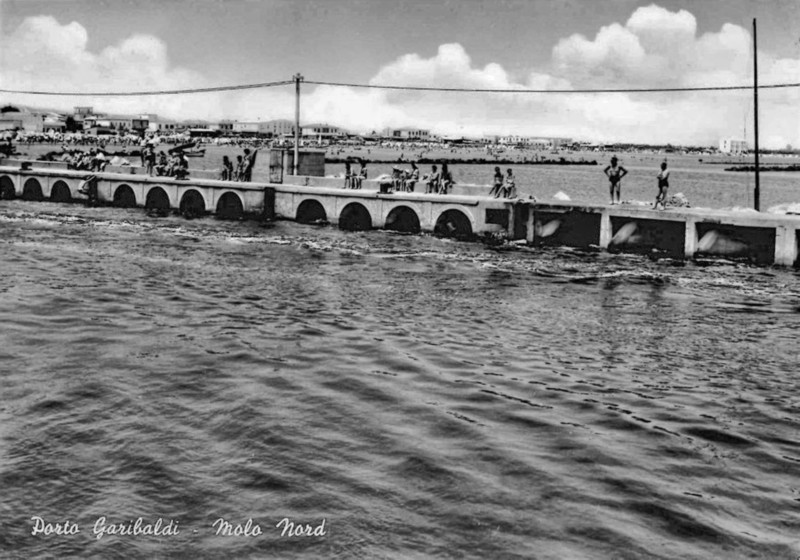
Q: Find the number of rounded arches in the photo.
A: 11